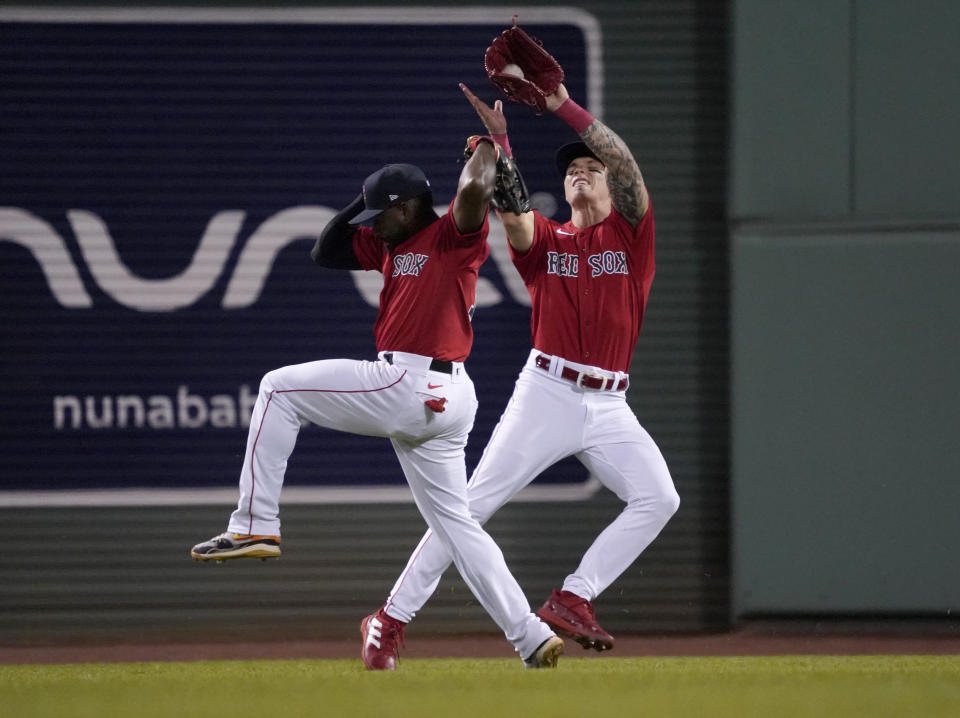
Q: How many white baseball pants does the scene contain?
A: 2